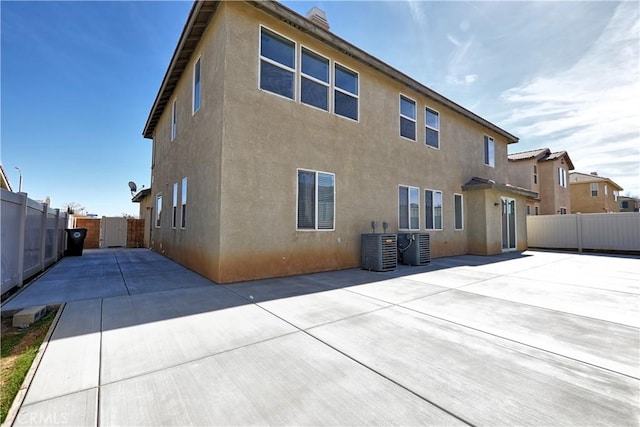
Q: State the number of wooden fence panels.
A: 2